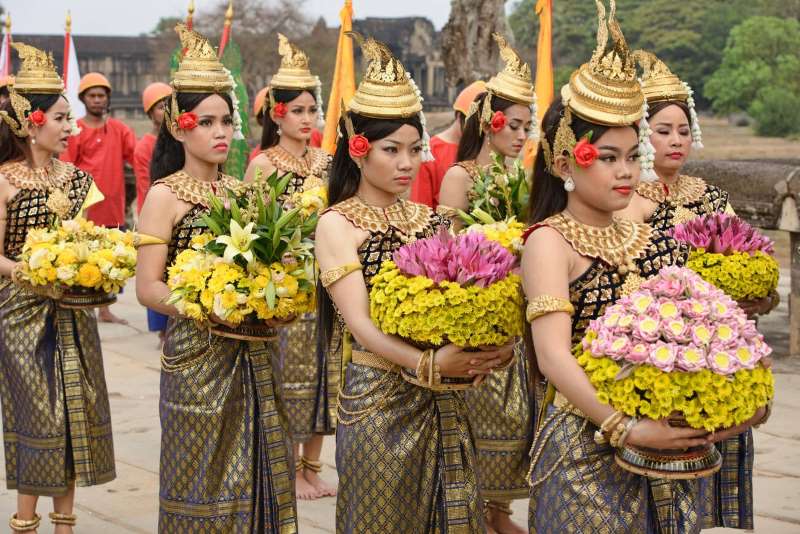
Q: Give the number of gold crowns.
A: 7